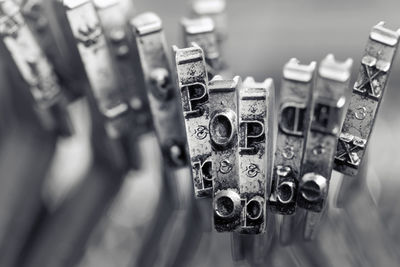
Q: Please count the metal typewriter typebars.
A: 13